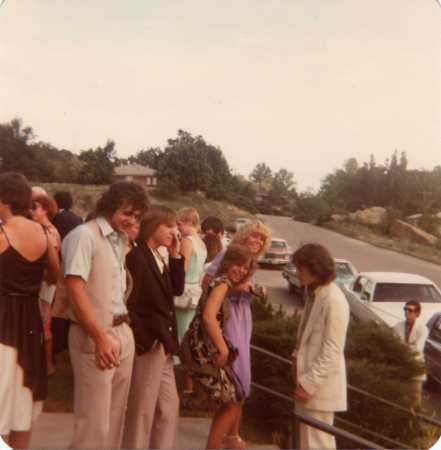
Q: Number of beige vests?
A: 1